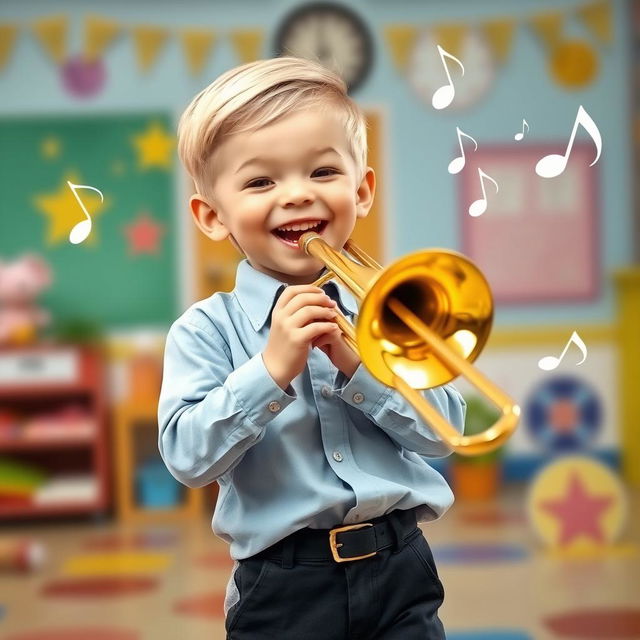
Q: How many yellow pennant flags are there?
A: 11